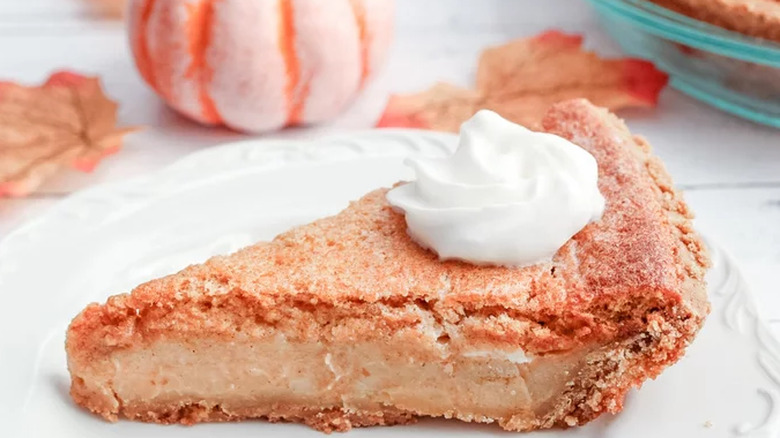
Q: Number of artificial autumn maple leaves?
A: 2